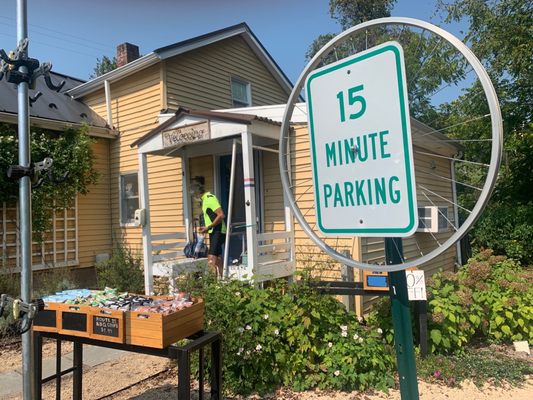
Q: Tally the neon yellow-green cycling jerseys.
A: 1